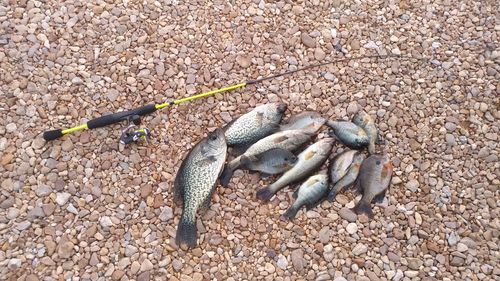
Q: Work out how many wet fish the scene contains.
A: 12